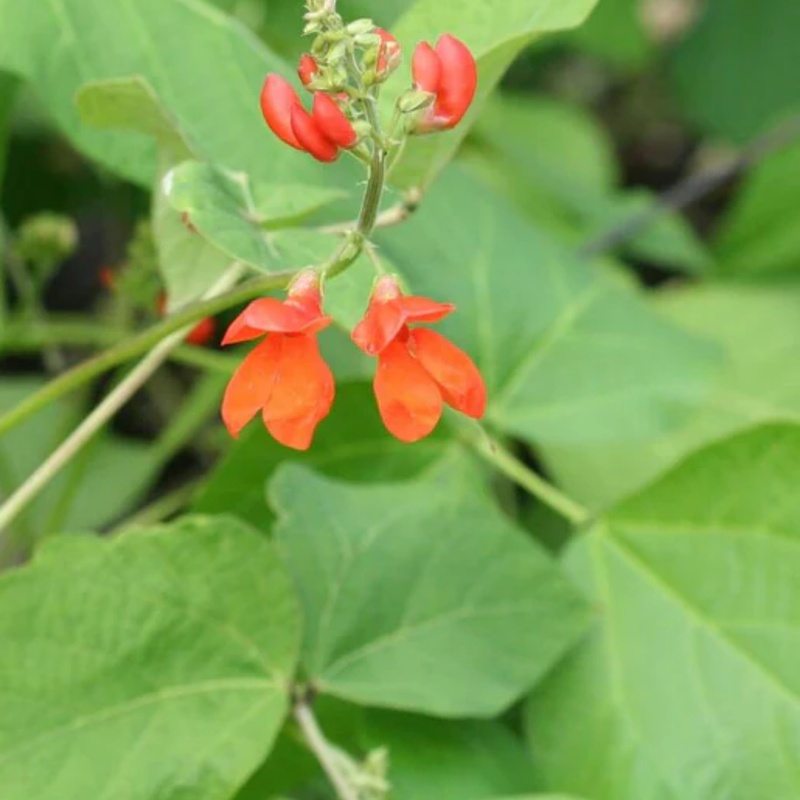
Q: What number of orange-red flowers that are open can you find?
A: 2